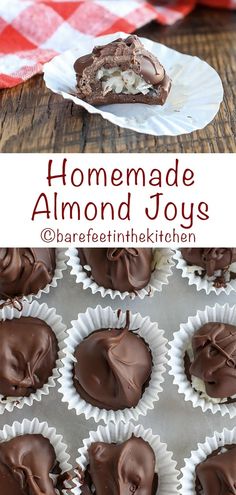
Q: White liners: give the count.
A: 10